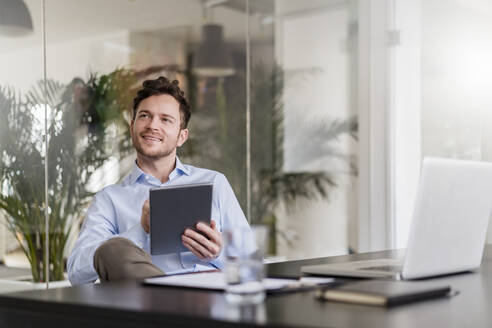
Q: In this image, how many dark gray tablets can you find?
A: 1